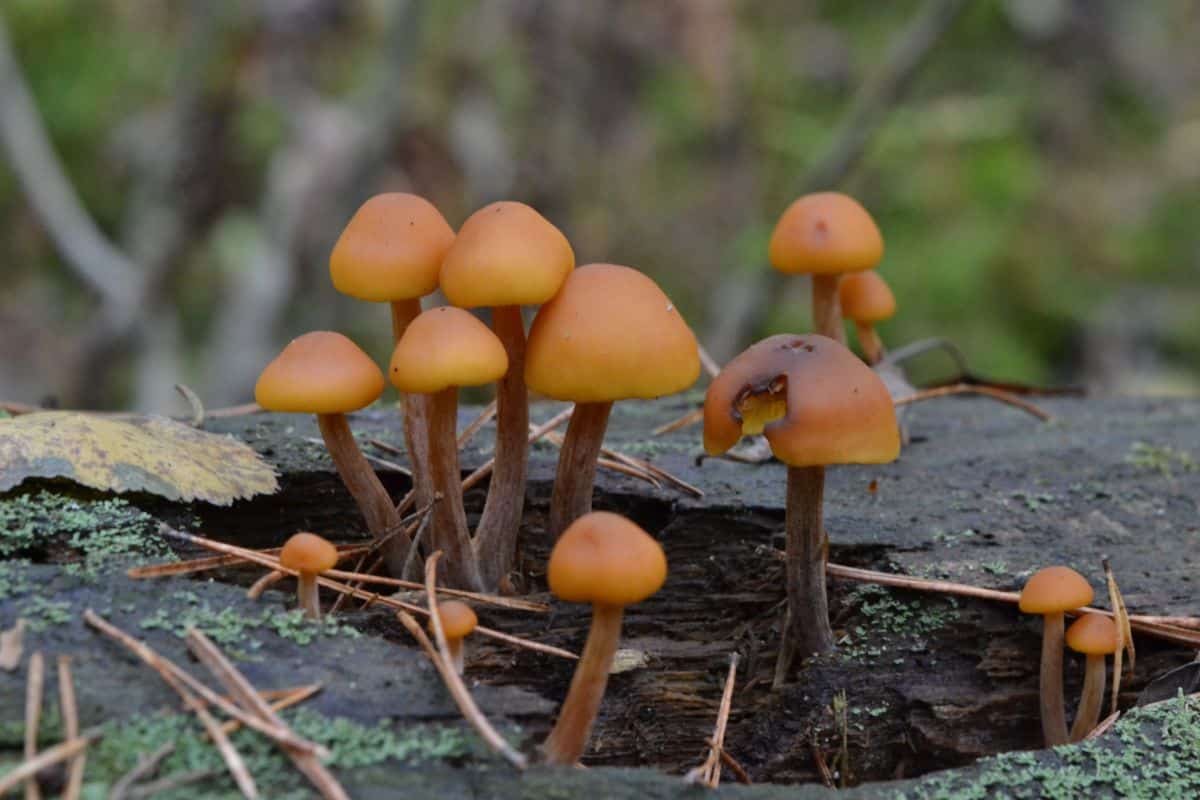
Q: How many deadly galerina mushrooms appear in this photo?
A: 13